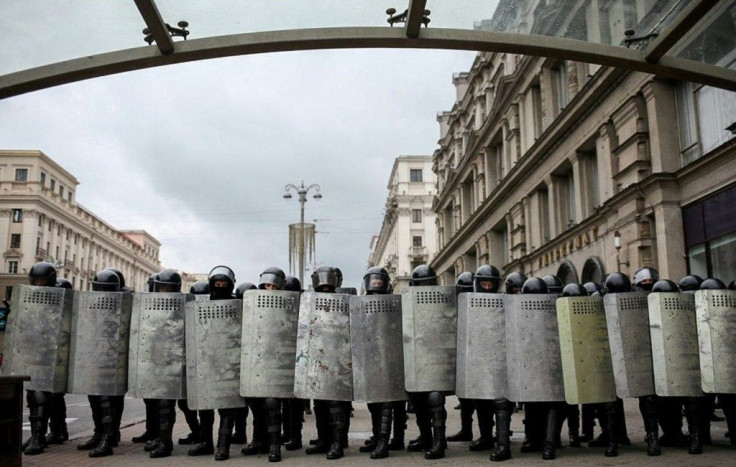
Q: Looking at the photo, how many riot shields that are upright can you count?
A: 14